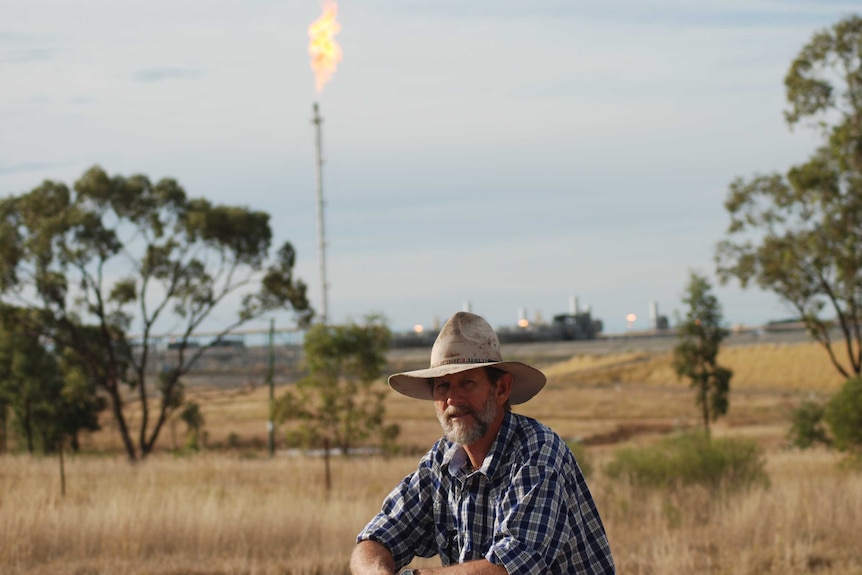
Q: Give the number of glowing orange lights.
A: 3